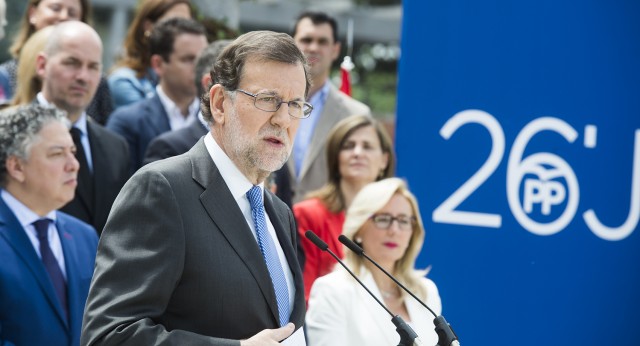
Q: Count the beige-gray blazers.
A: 1